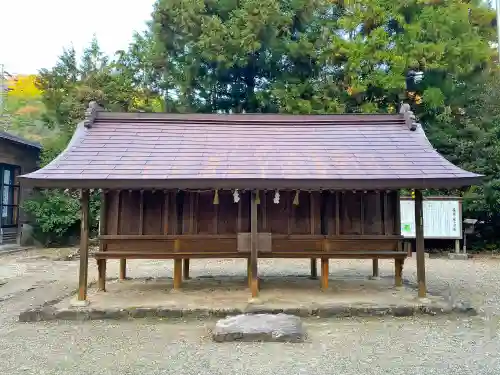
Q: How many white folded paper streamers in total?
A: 2